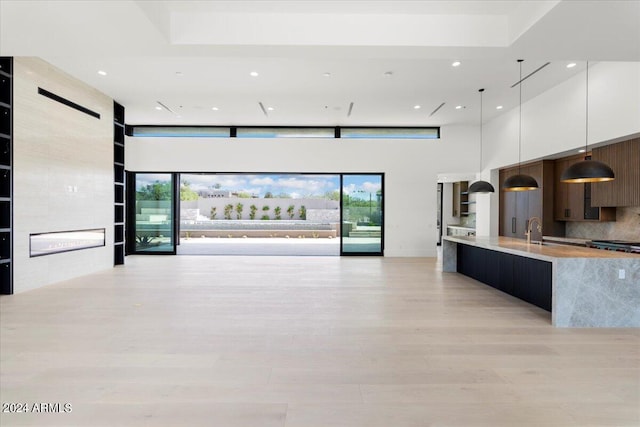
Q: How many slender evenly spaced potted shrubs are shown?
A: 8